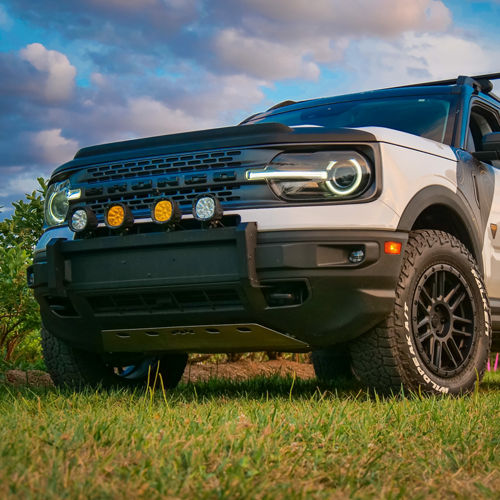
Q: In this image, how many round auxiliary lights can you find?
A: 4